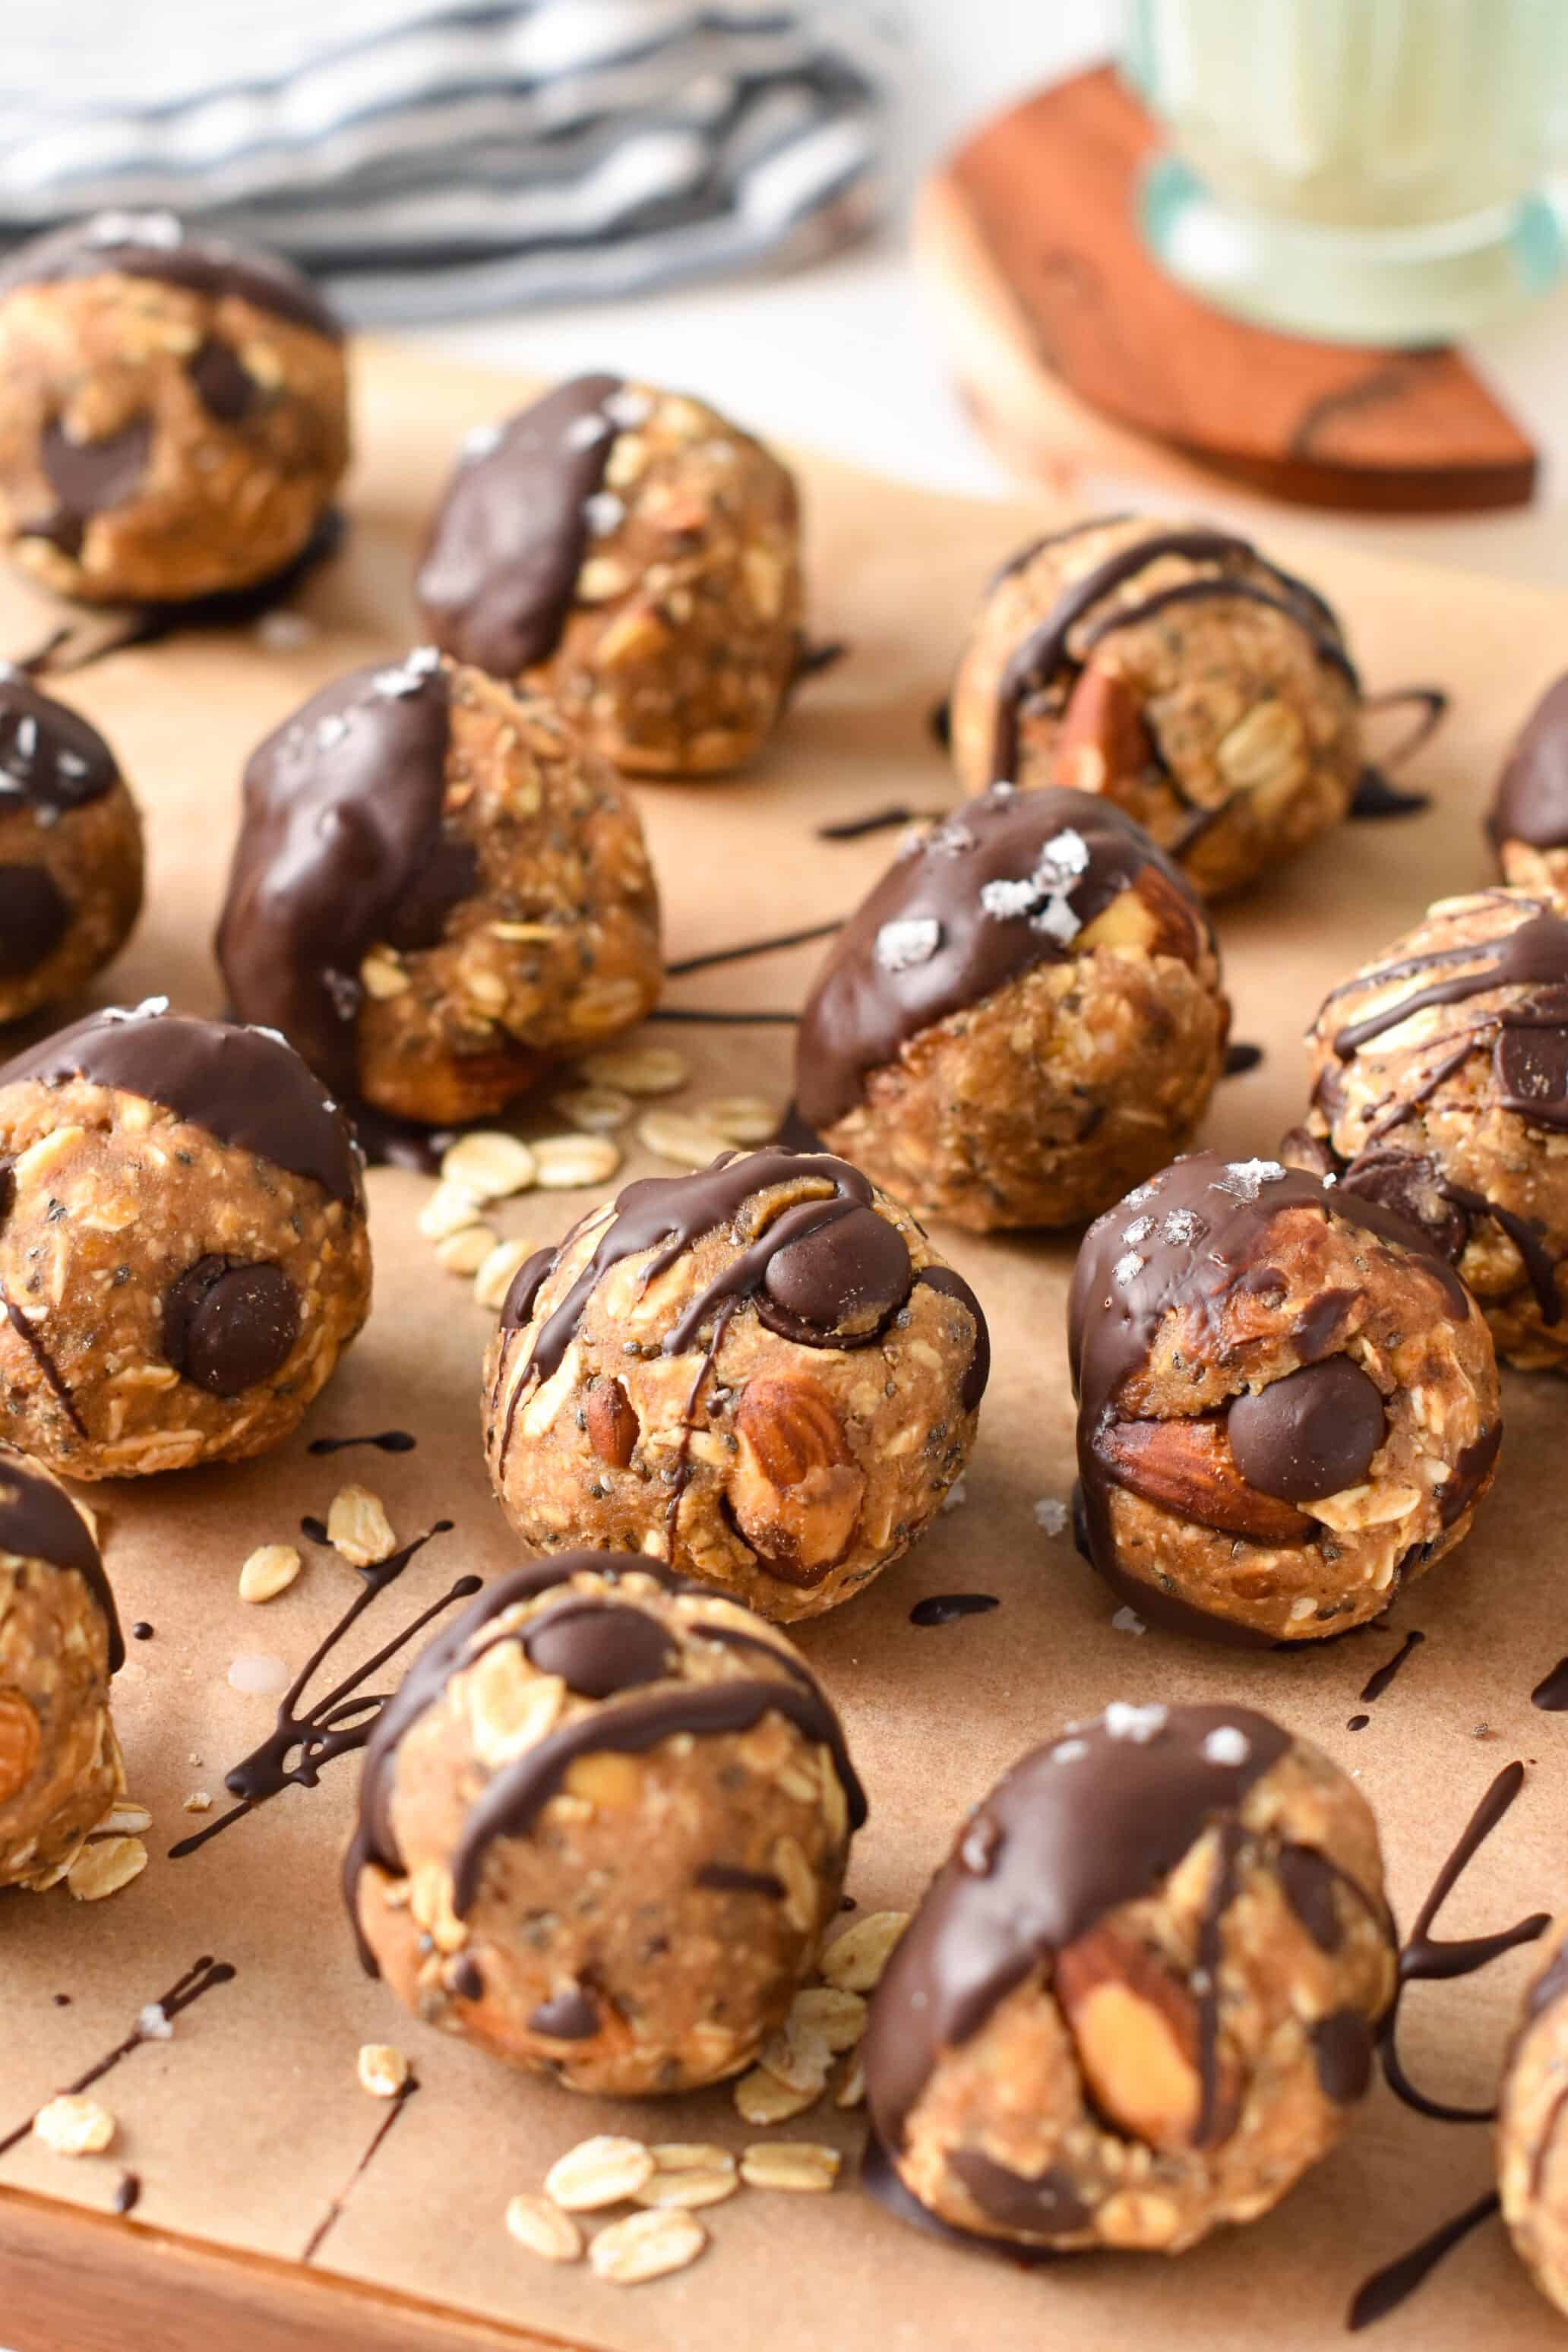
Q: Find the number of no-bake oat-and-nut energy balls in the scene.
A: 15